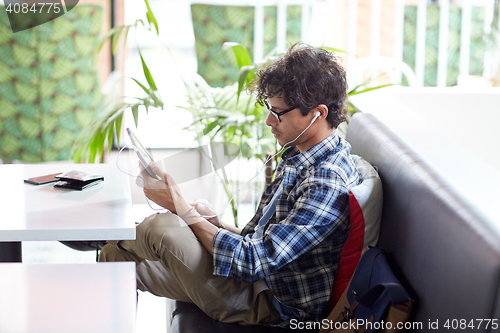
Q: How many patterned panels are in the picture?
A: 3